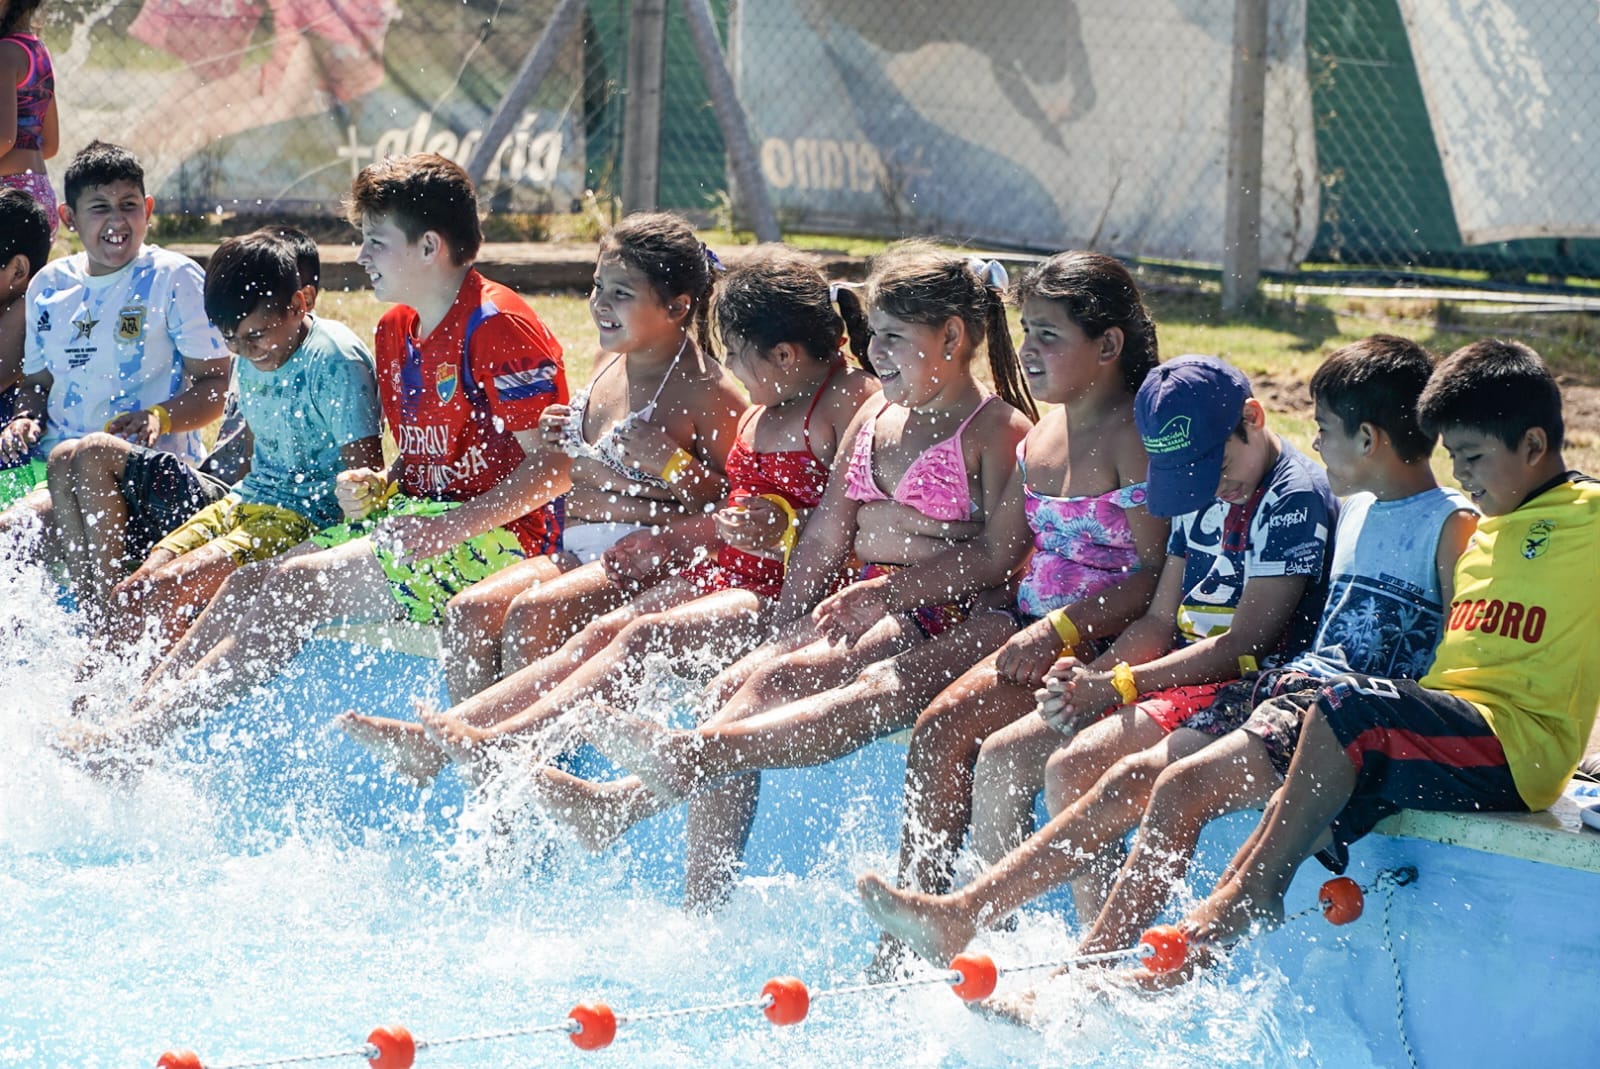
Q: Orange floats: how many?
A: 7